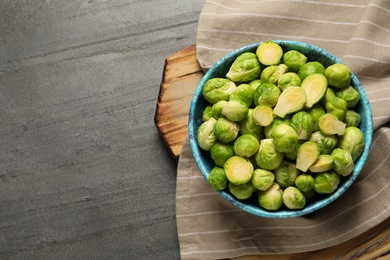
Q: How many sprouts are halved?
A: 8